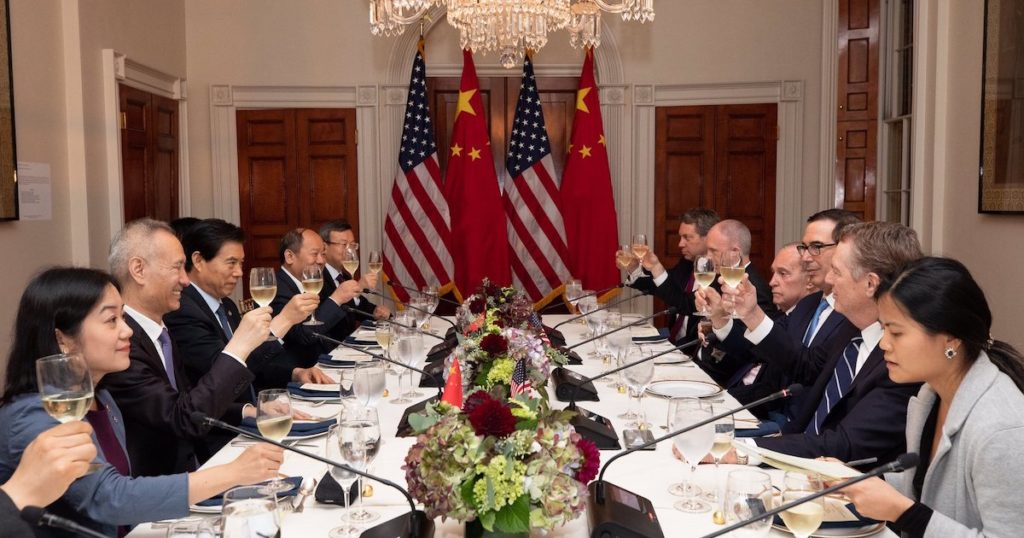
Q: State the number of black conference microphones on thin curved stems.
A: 12